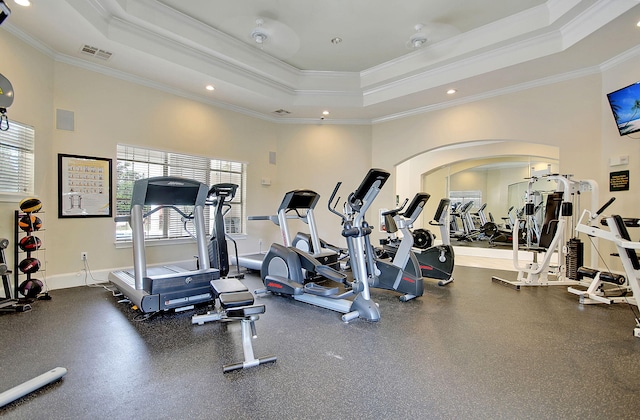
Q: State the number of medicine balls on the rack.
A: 5